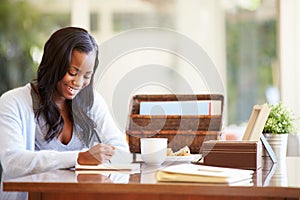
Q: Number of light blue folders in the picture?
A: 1